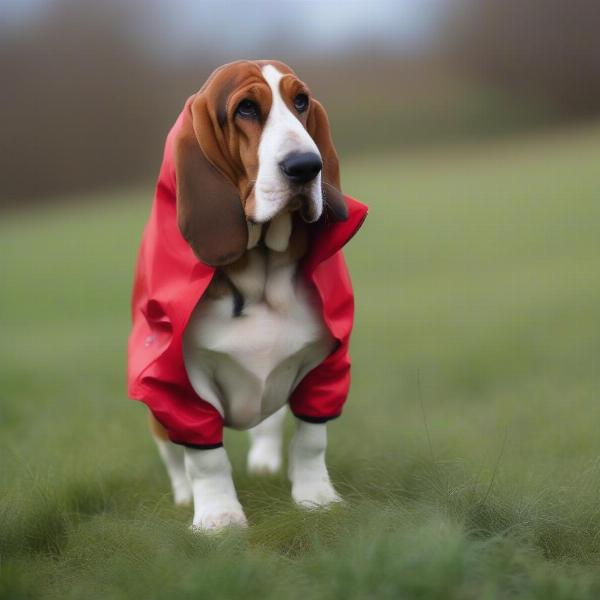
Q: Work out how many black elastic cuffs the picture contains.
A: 2